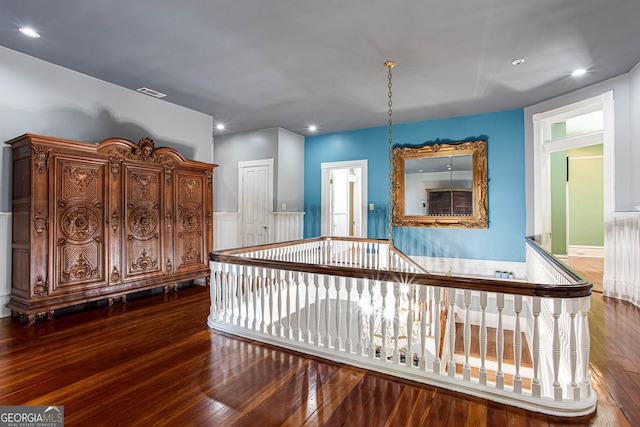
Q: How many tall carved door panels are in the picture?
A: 3